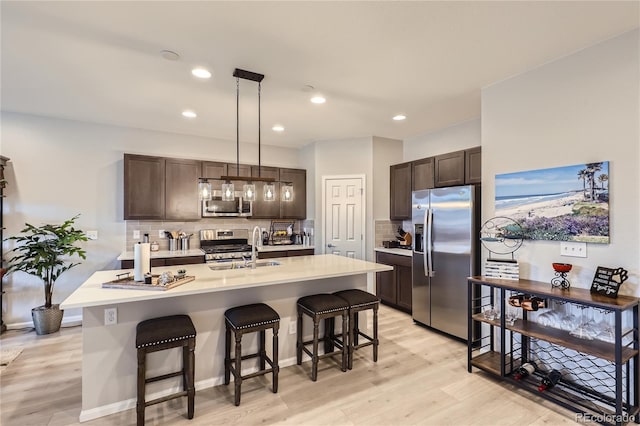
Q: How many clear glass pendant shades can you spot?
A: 5